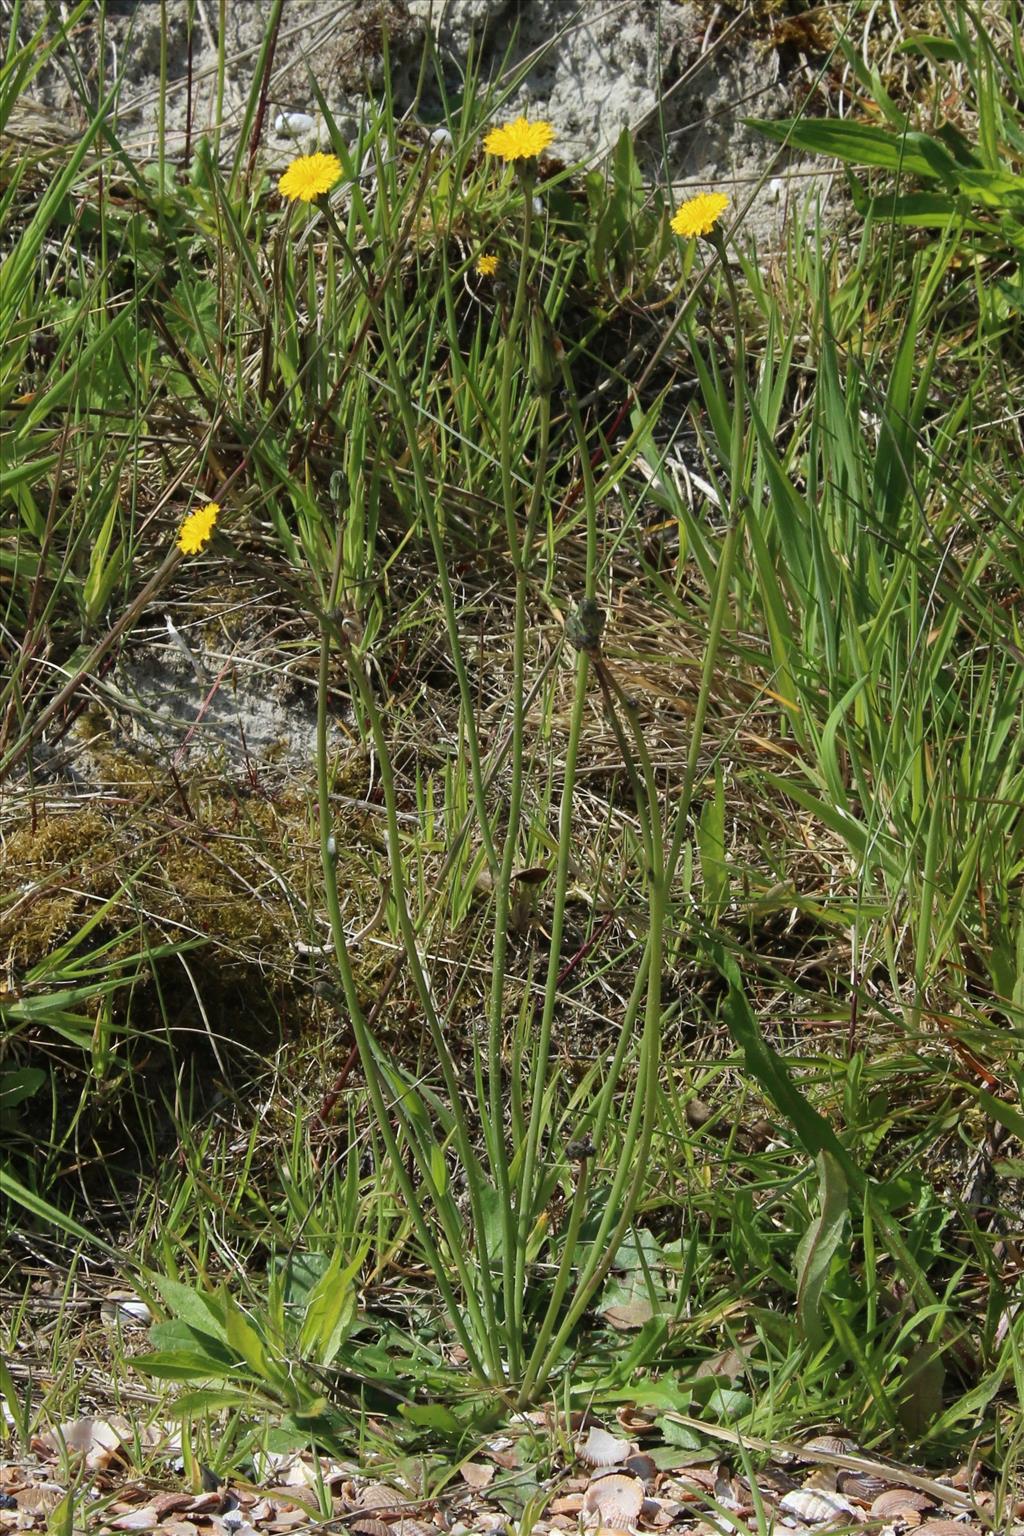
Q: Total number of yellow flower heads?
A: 5